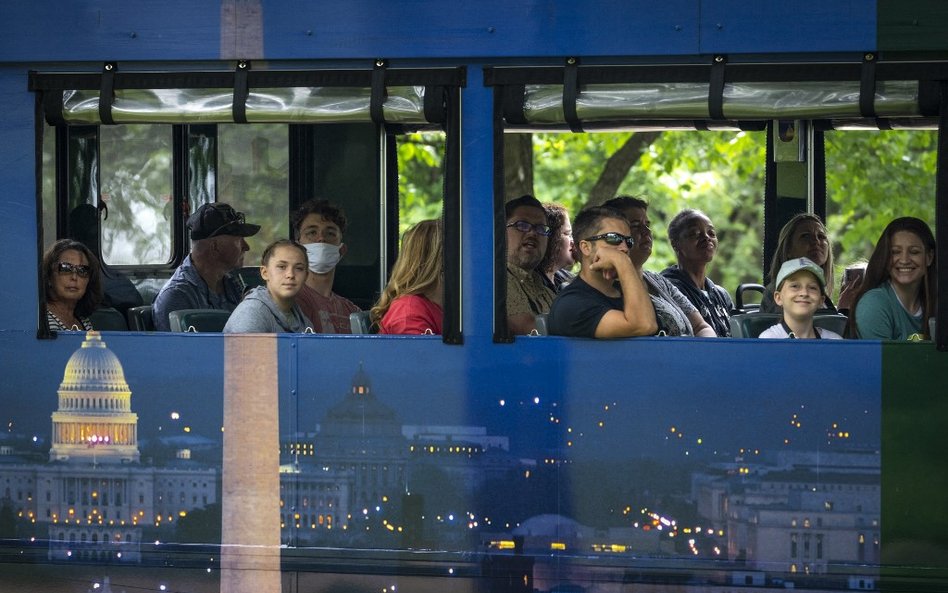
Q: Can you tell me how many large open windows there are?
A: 2